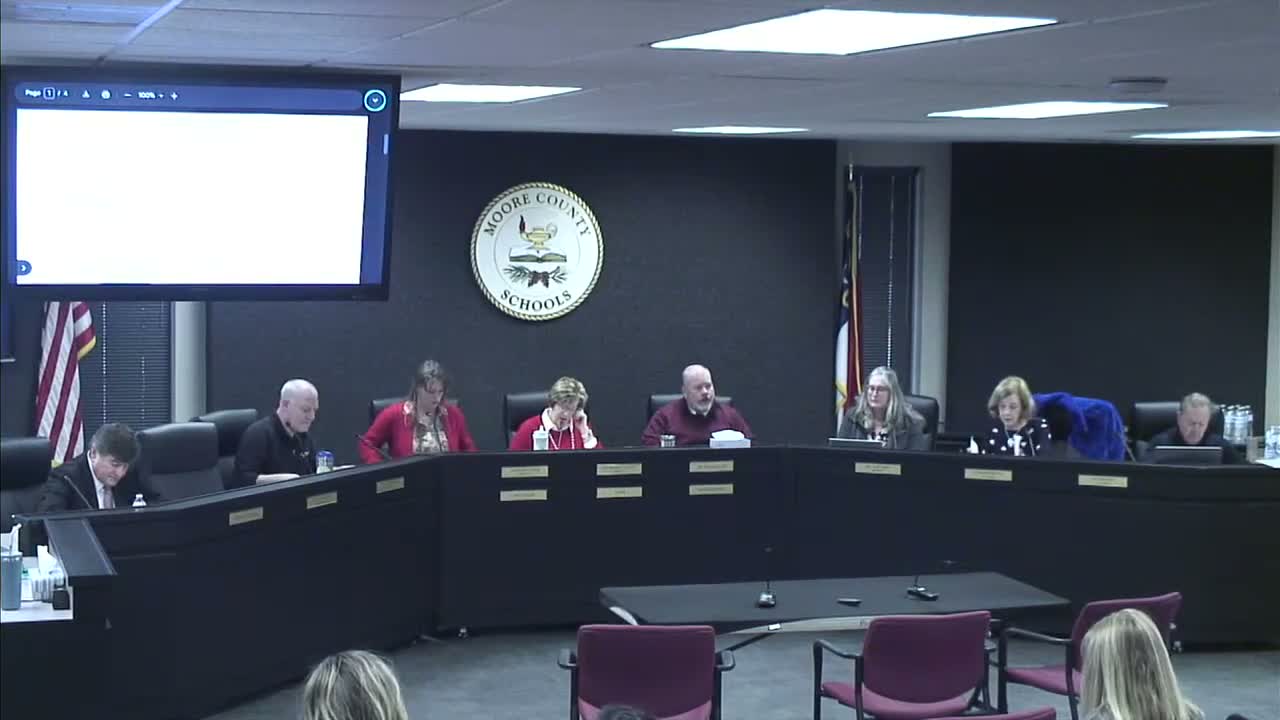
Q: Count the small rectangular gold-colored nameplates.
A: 12